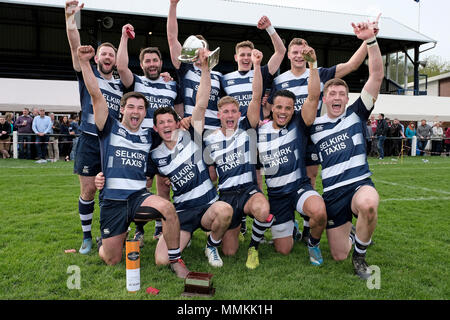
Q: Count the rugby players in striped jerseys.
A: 10